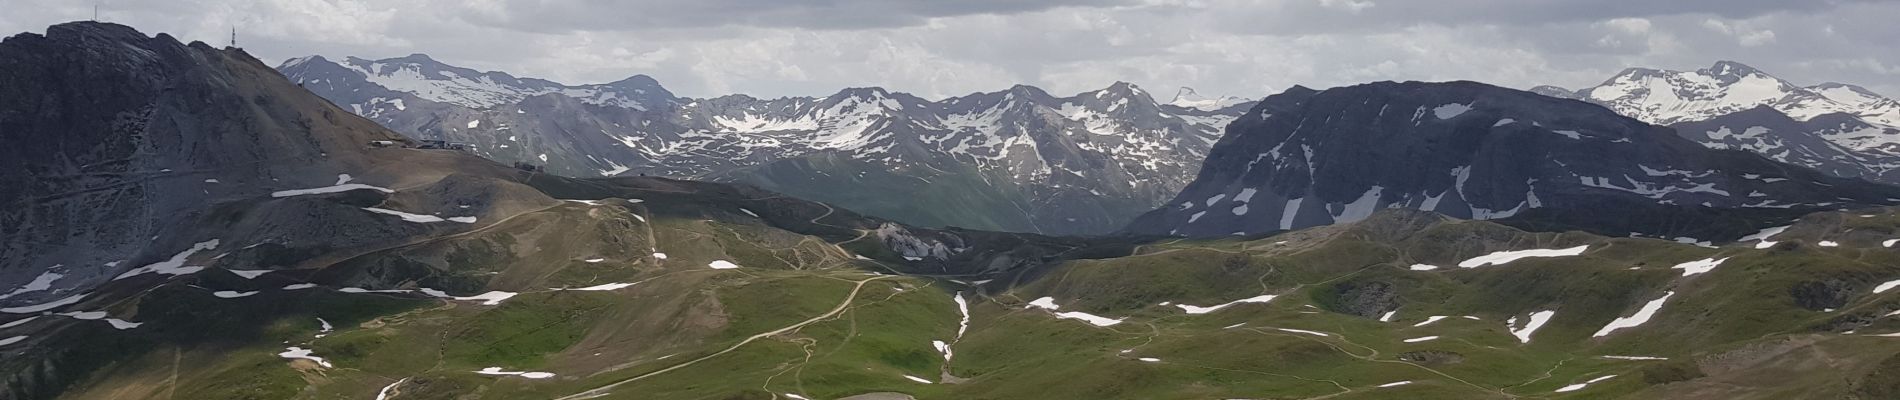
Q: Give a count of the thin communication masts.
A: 2